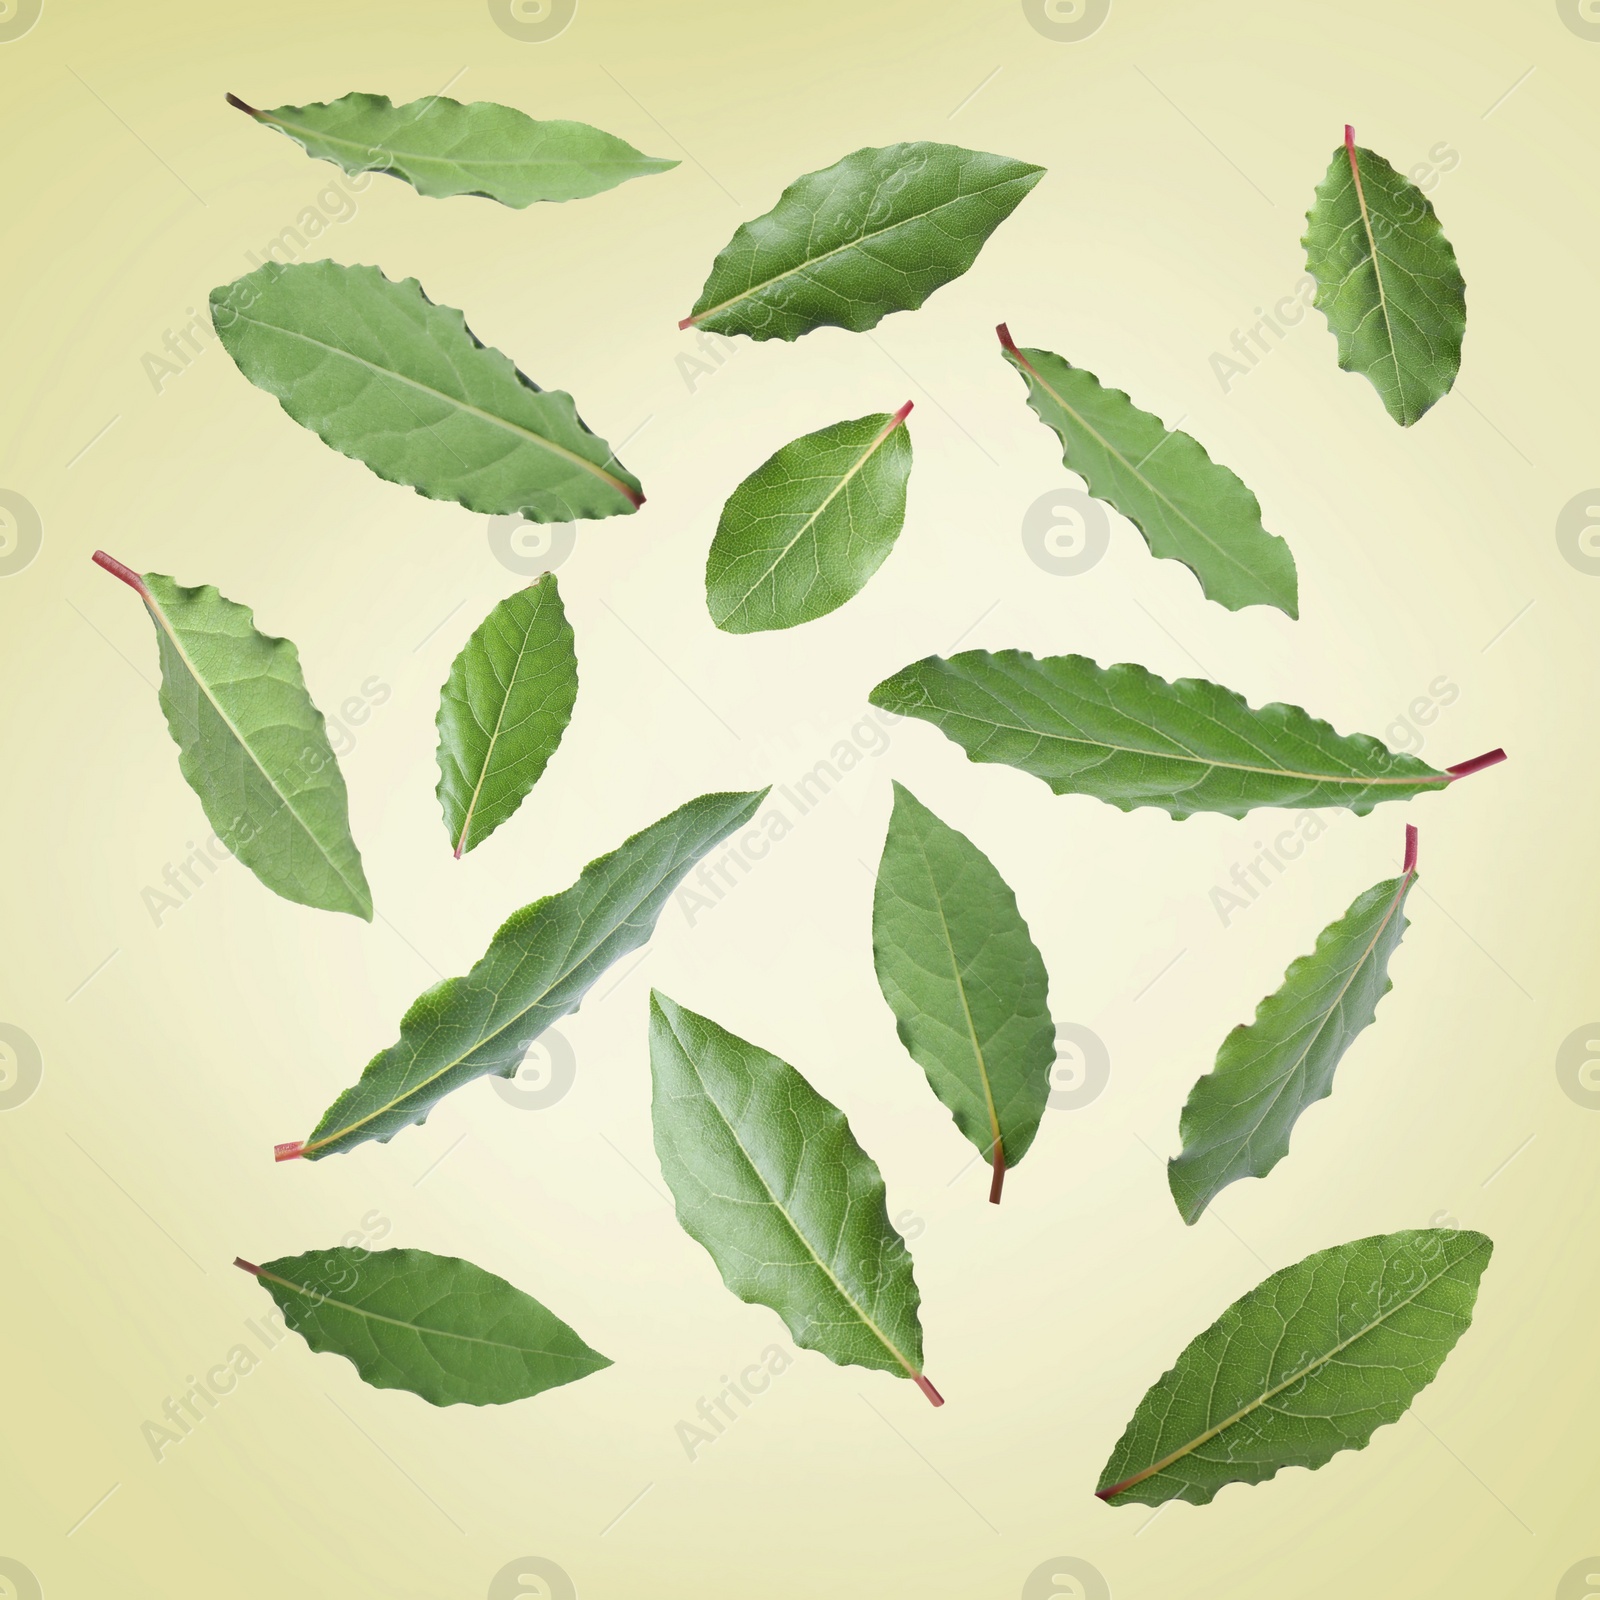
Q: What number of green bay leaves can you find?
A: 15